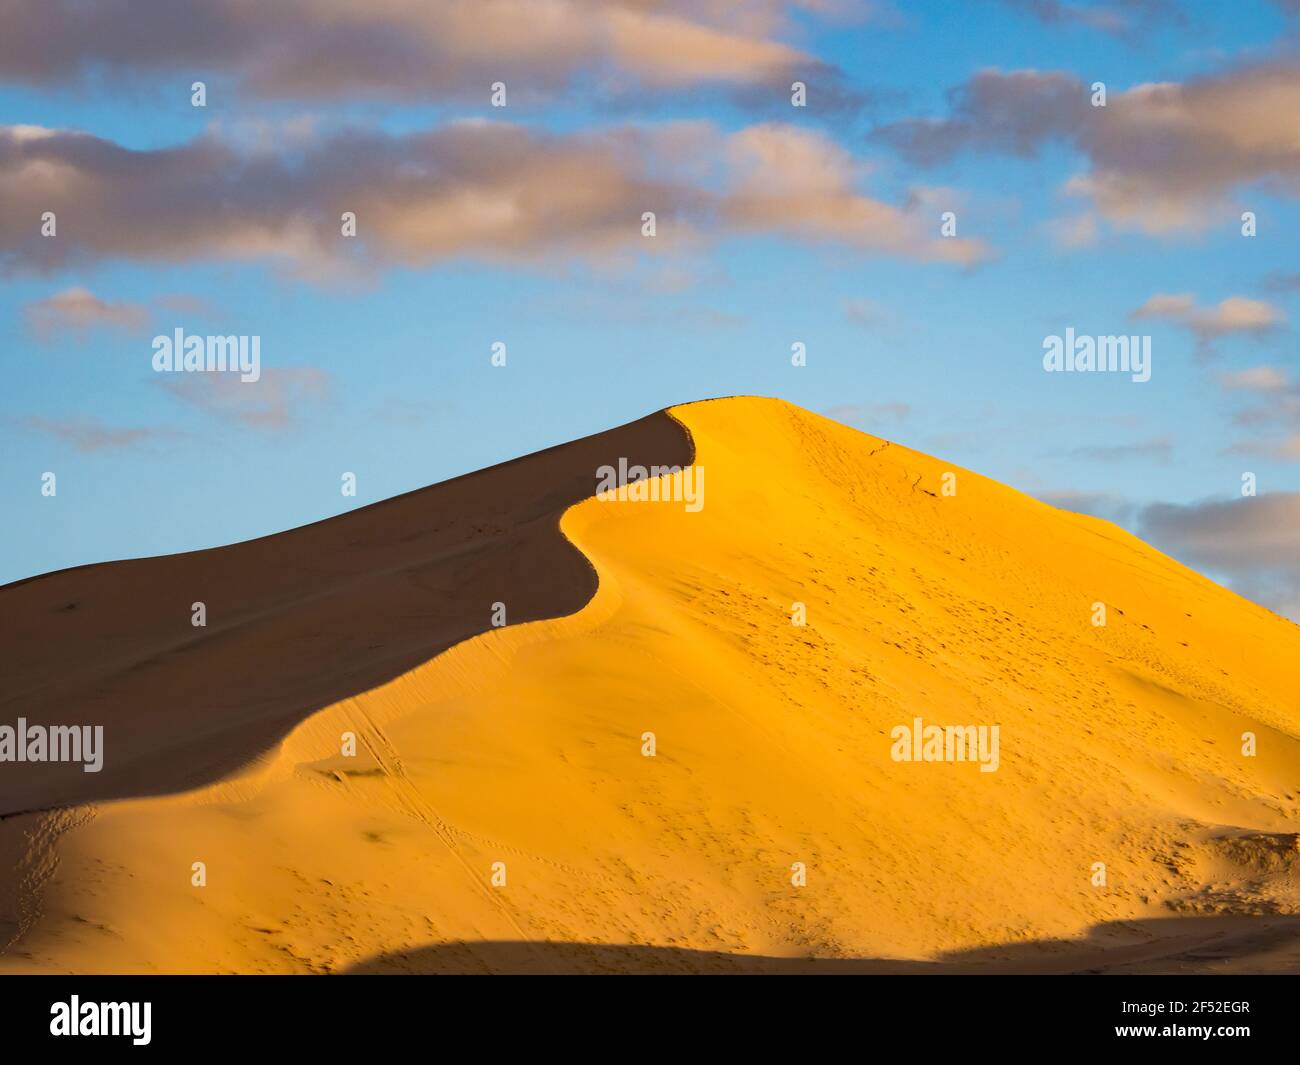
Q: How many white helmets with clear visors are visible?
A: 0